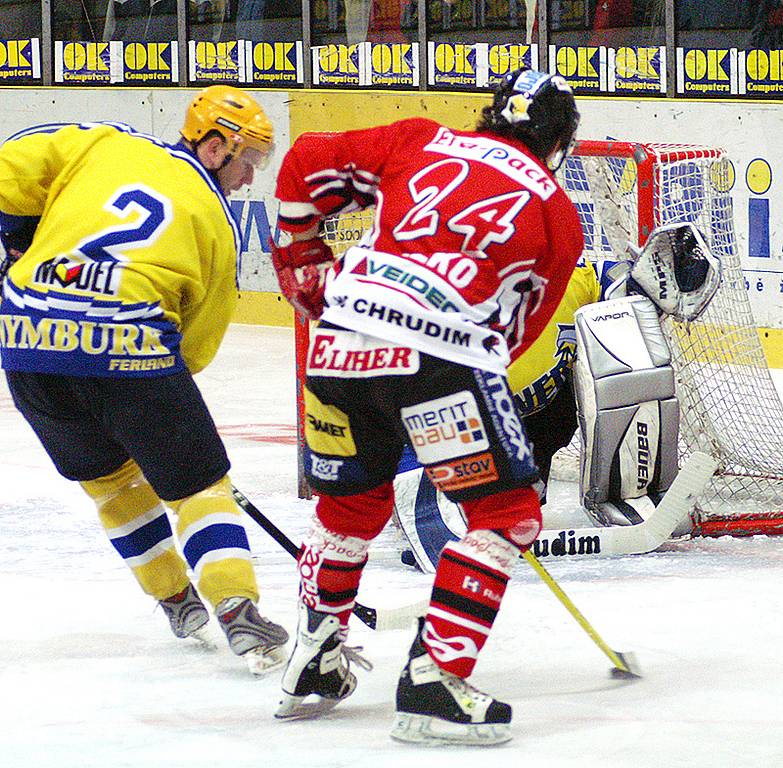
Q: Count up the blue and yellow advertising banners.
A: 13